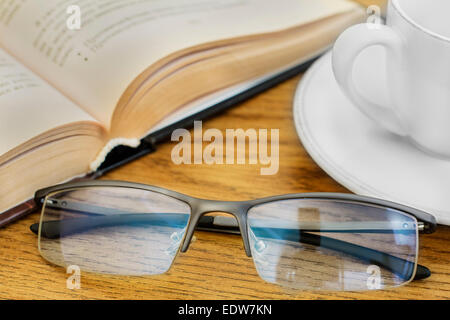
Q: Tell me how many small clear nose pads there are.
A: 2